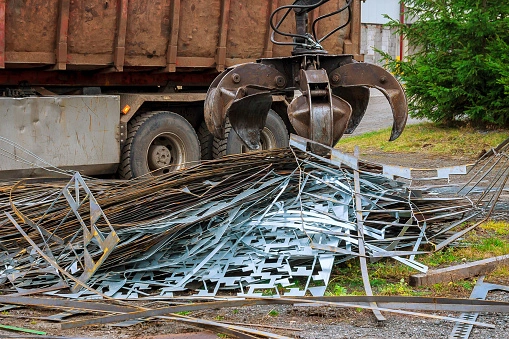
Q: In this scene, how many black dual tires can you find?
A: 2